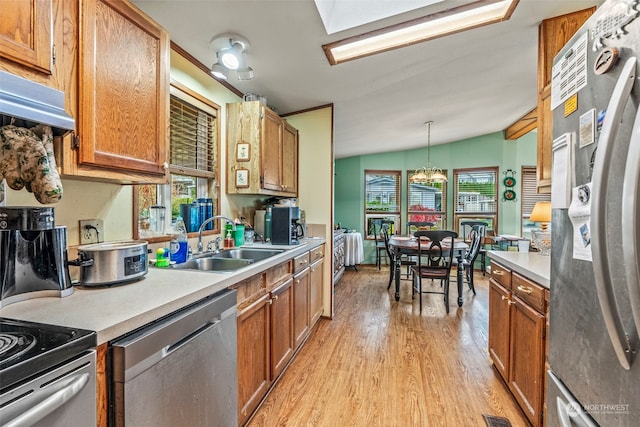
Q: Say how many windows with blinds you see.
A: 5